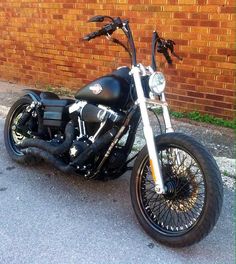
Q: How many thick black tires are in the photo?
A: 2